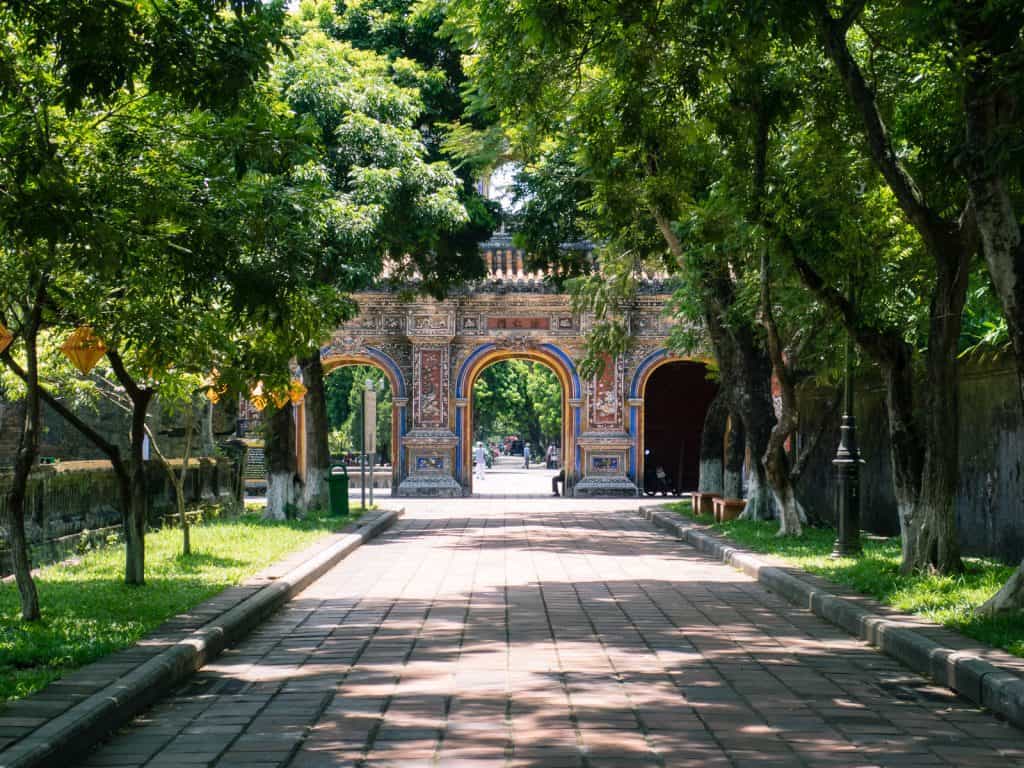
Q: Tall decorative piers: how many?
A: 2